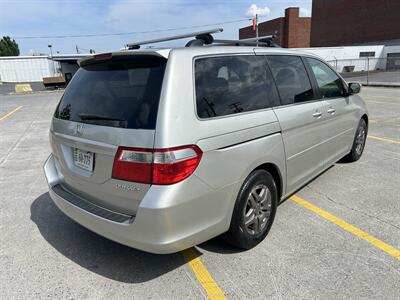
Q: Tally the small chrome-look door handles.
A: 2